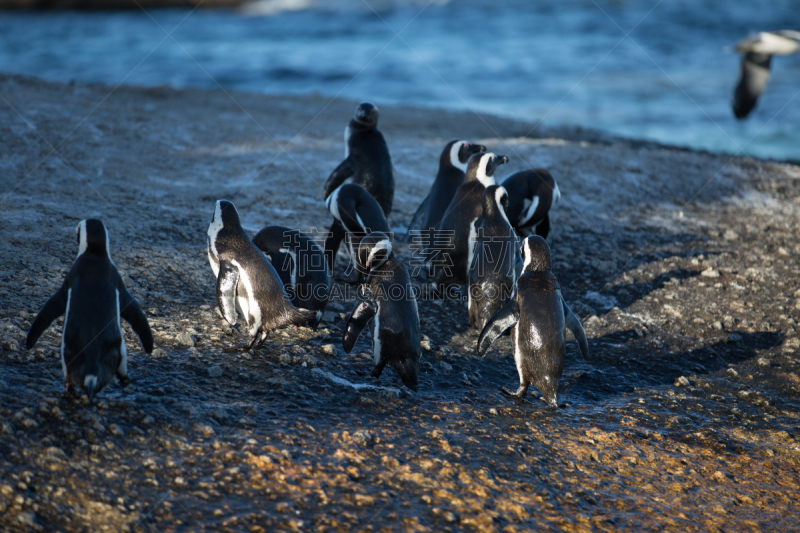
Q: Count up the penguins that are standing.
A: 11